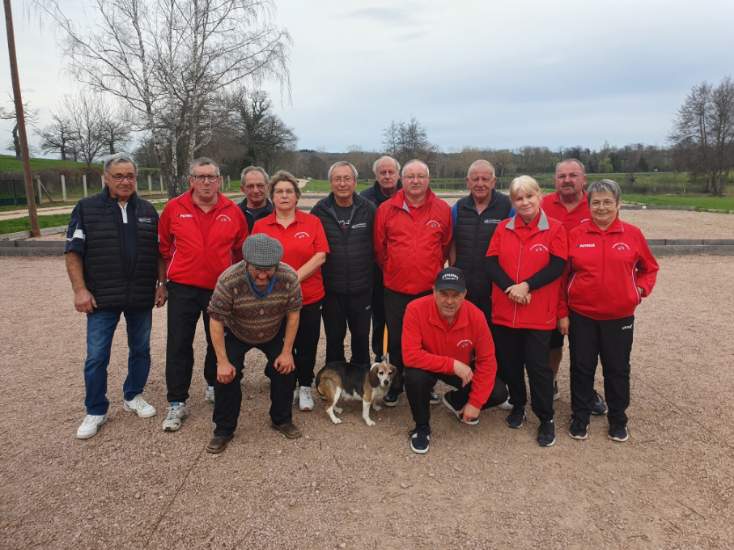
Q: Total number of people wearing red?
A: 7